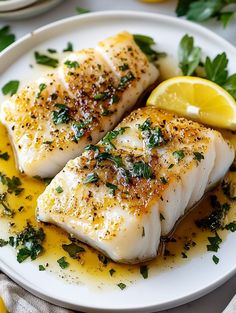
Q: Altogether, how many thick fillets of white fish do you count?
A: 2